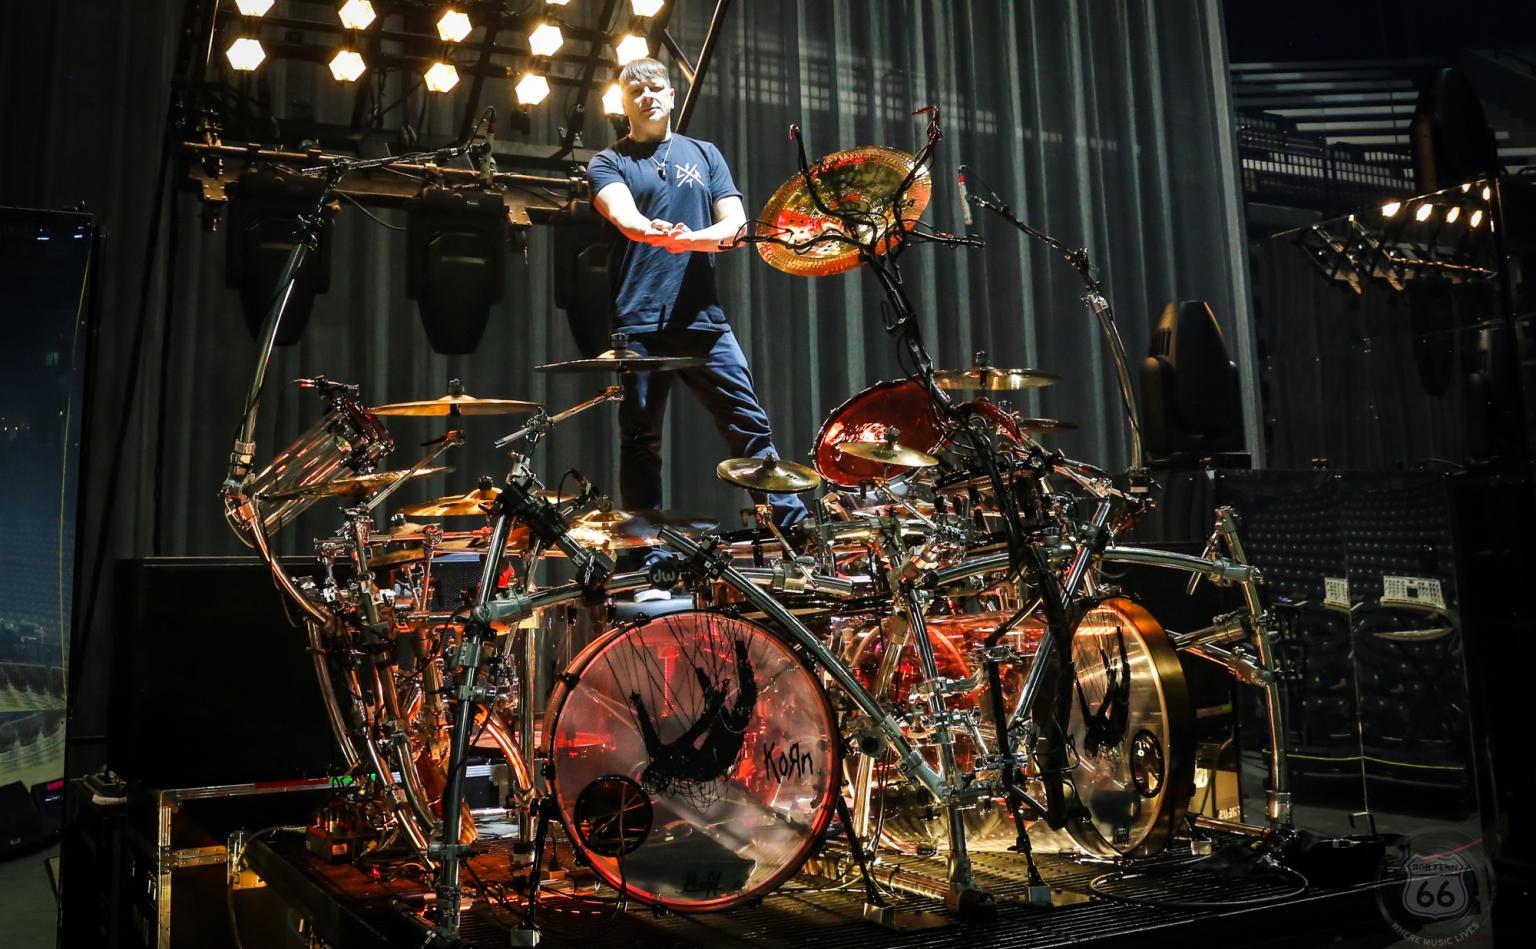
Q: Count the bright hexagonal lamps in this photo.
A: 12